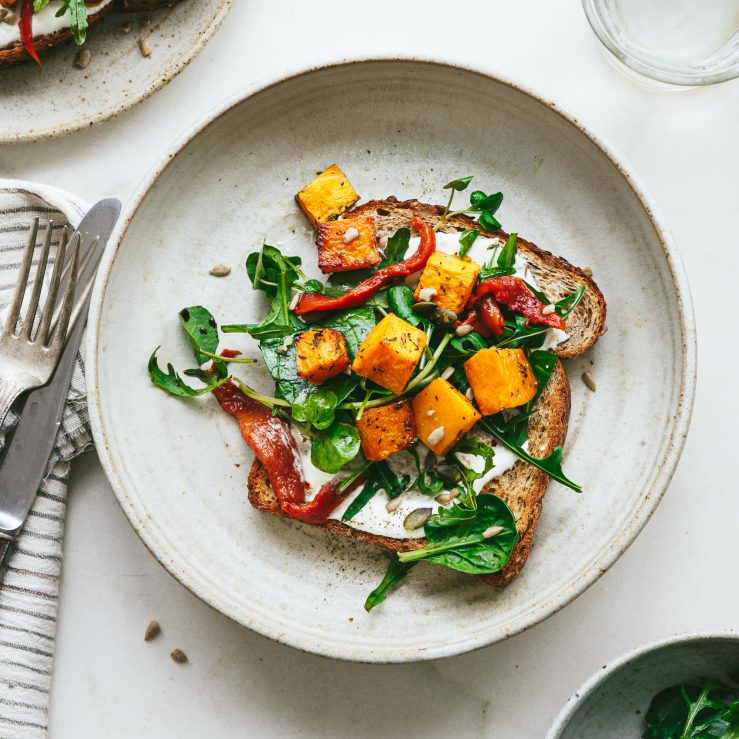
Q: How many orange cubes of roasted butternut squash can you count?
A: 8